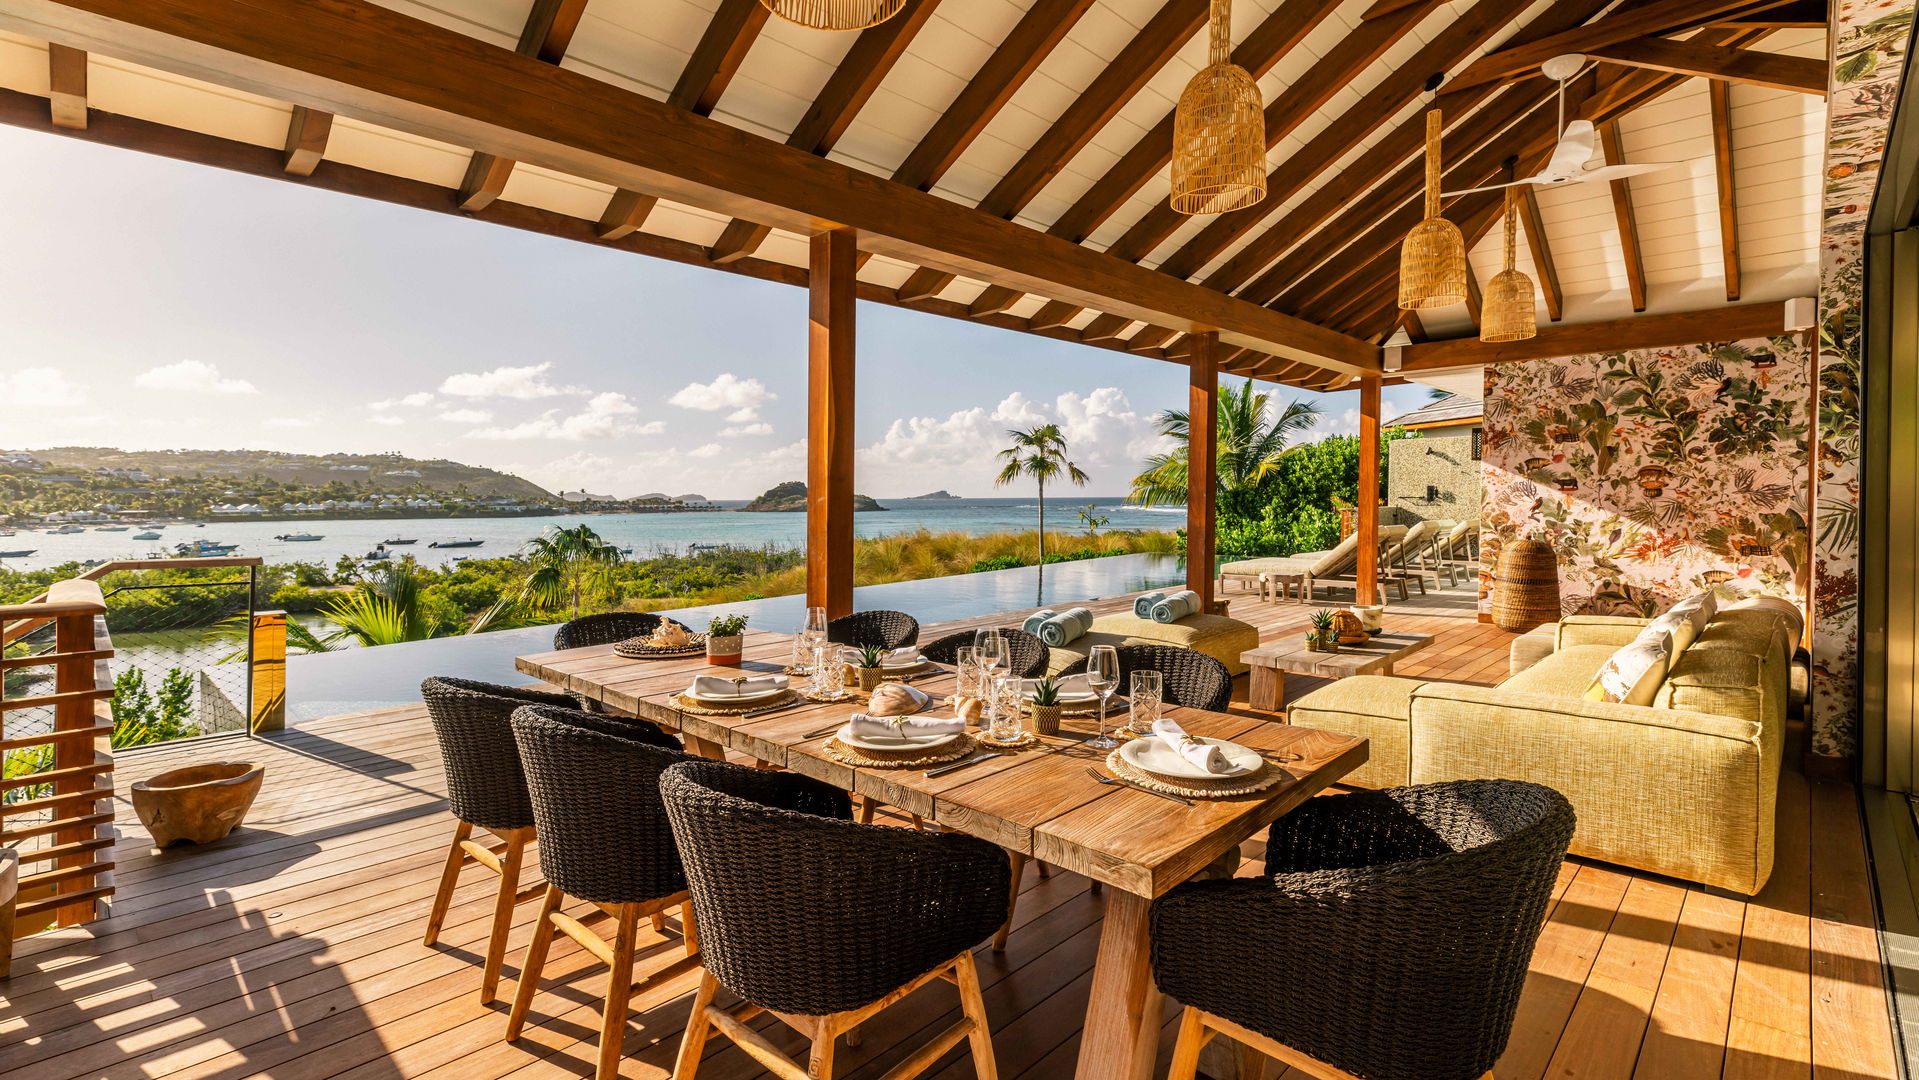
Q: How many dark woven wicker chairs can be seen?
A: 8